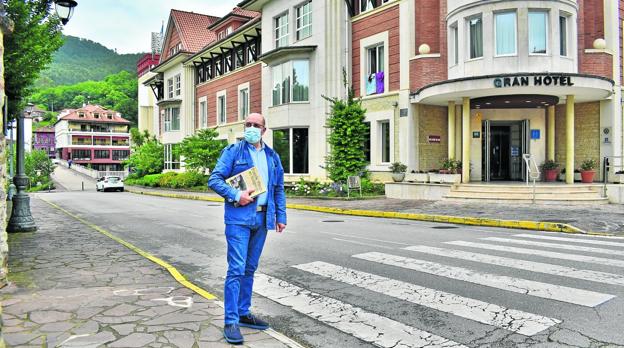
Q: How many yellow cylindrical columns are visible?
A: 4